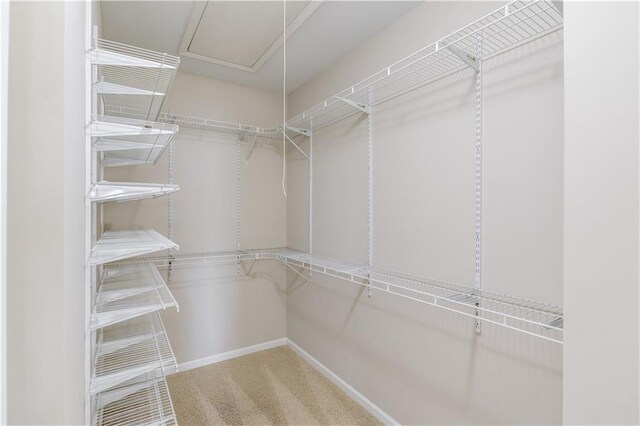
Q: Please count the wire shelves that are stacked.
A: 7